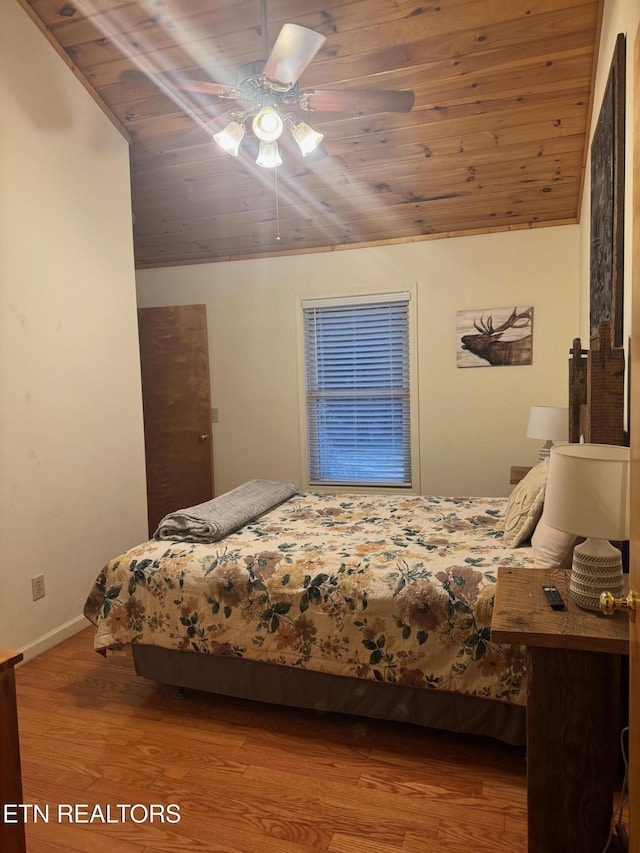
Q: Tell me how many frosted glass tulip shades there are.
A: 4